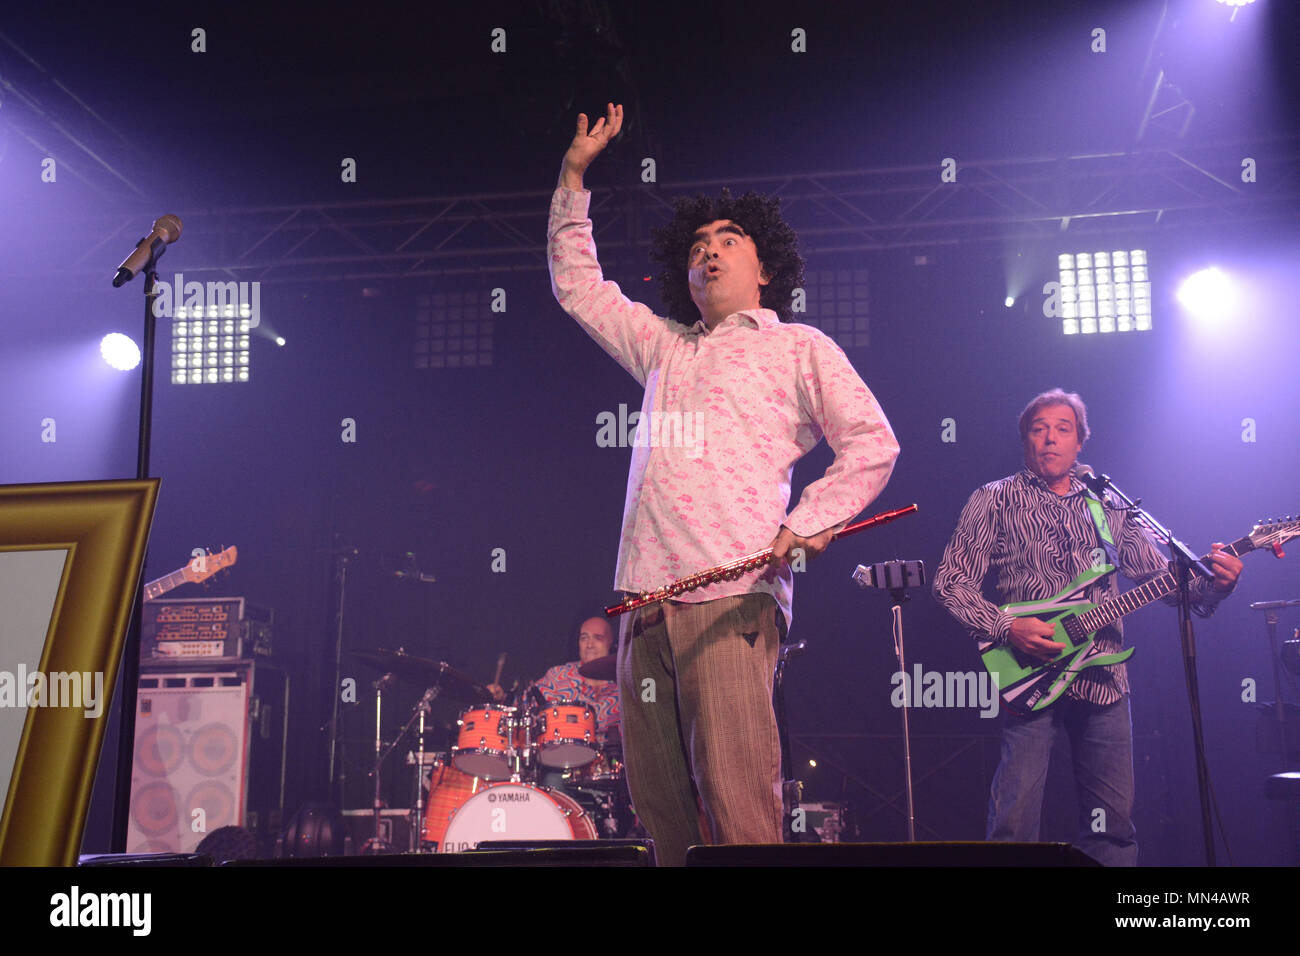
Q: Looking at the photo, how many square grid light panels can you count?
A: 4